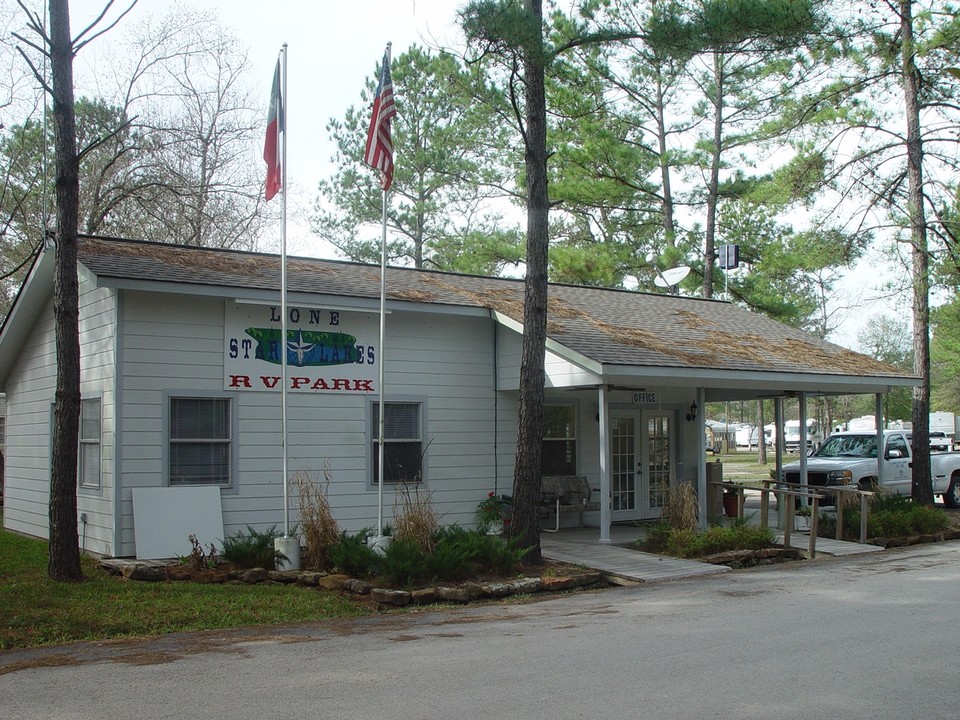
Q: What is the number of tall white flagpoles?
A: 2